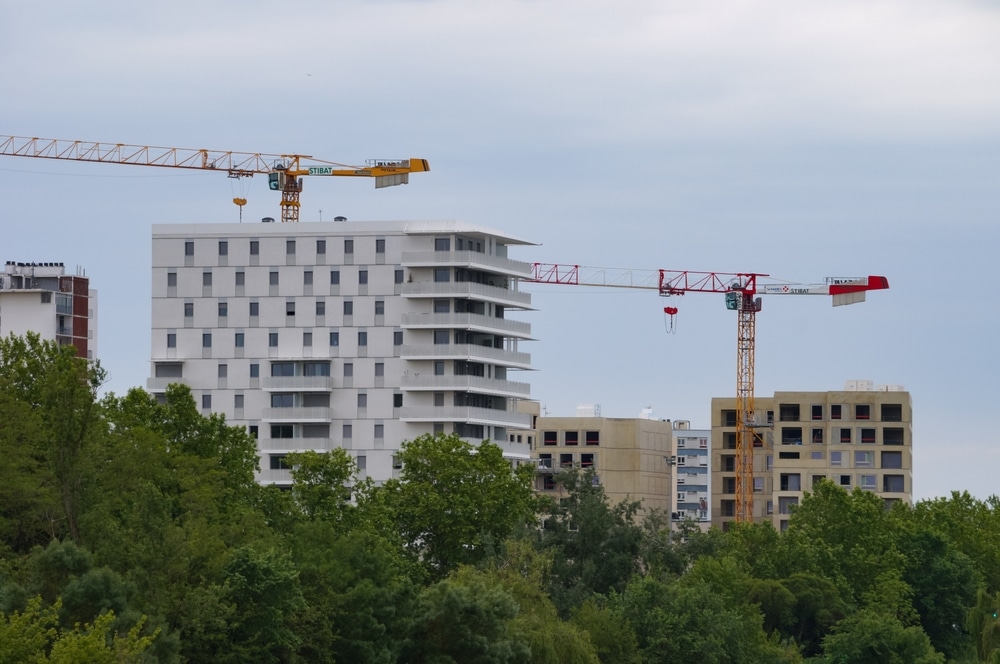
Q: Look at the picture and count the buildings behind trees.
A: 5